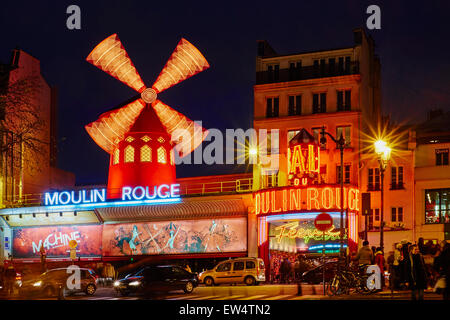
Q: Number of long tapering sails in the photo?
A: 4